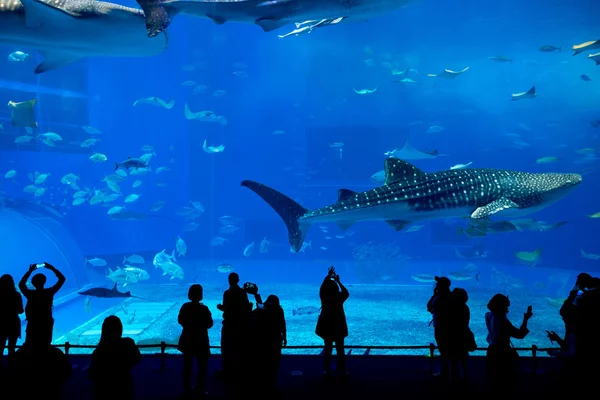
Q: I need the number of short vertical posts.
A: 4